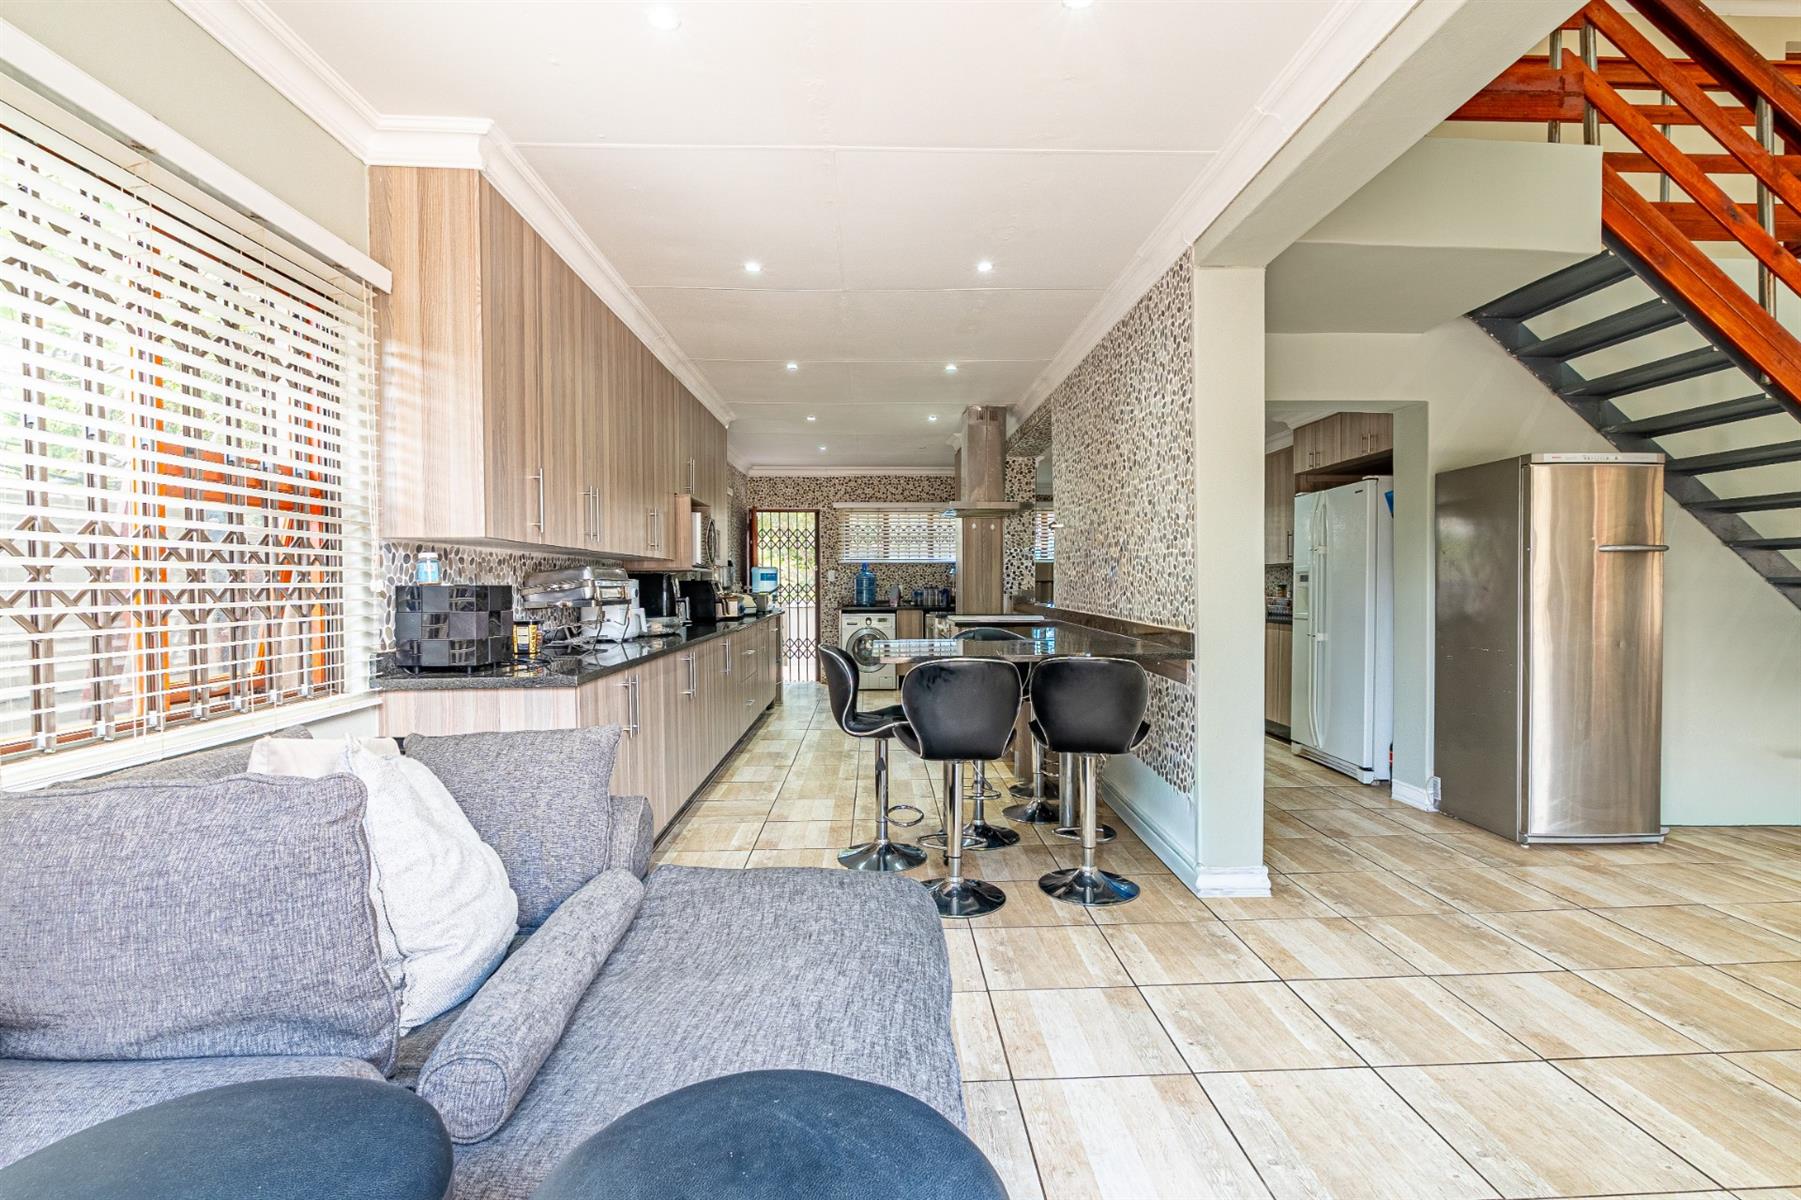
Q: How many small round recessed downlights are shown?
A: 9